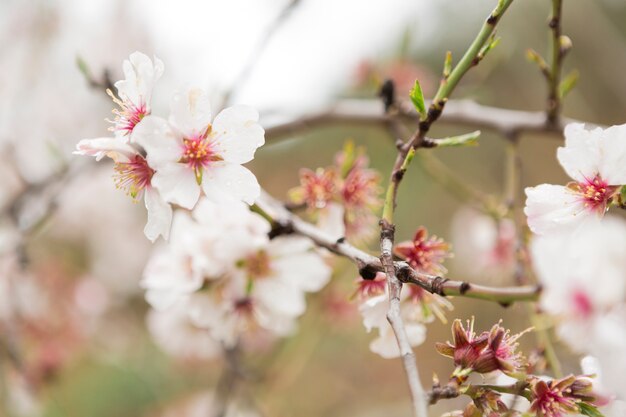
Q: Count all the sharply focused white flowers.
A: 4